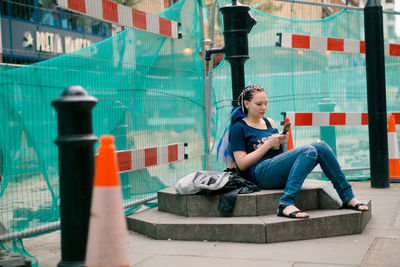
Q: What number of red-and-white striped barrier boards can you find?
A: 4